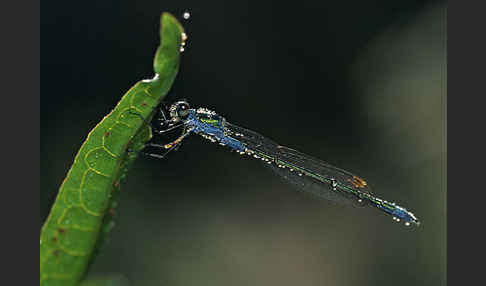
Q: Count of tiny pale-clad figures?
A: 0